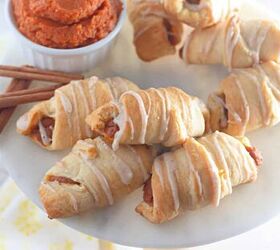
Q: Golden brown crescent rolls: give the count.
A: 8